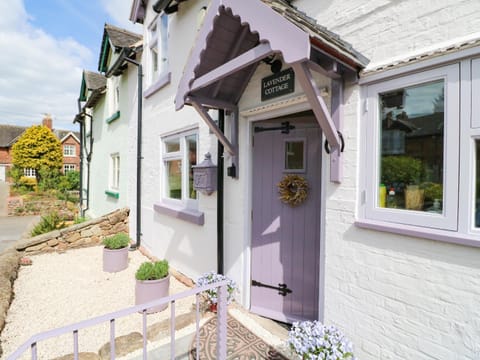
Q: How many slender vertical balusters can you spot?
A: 6